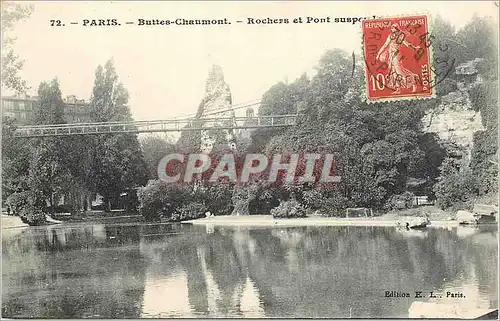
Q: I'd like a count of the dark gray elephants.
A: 0